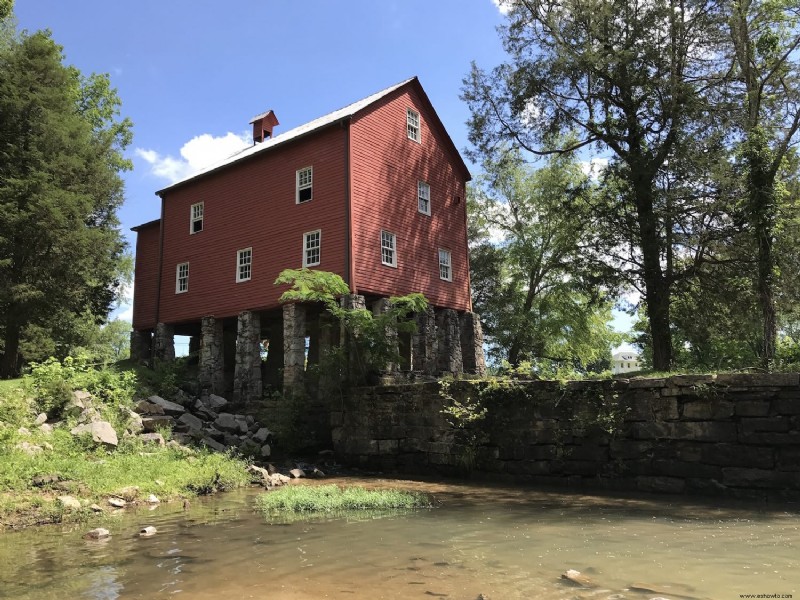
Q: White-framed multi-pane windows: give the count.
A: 9